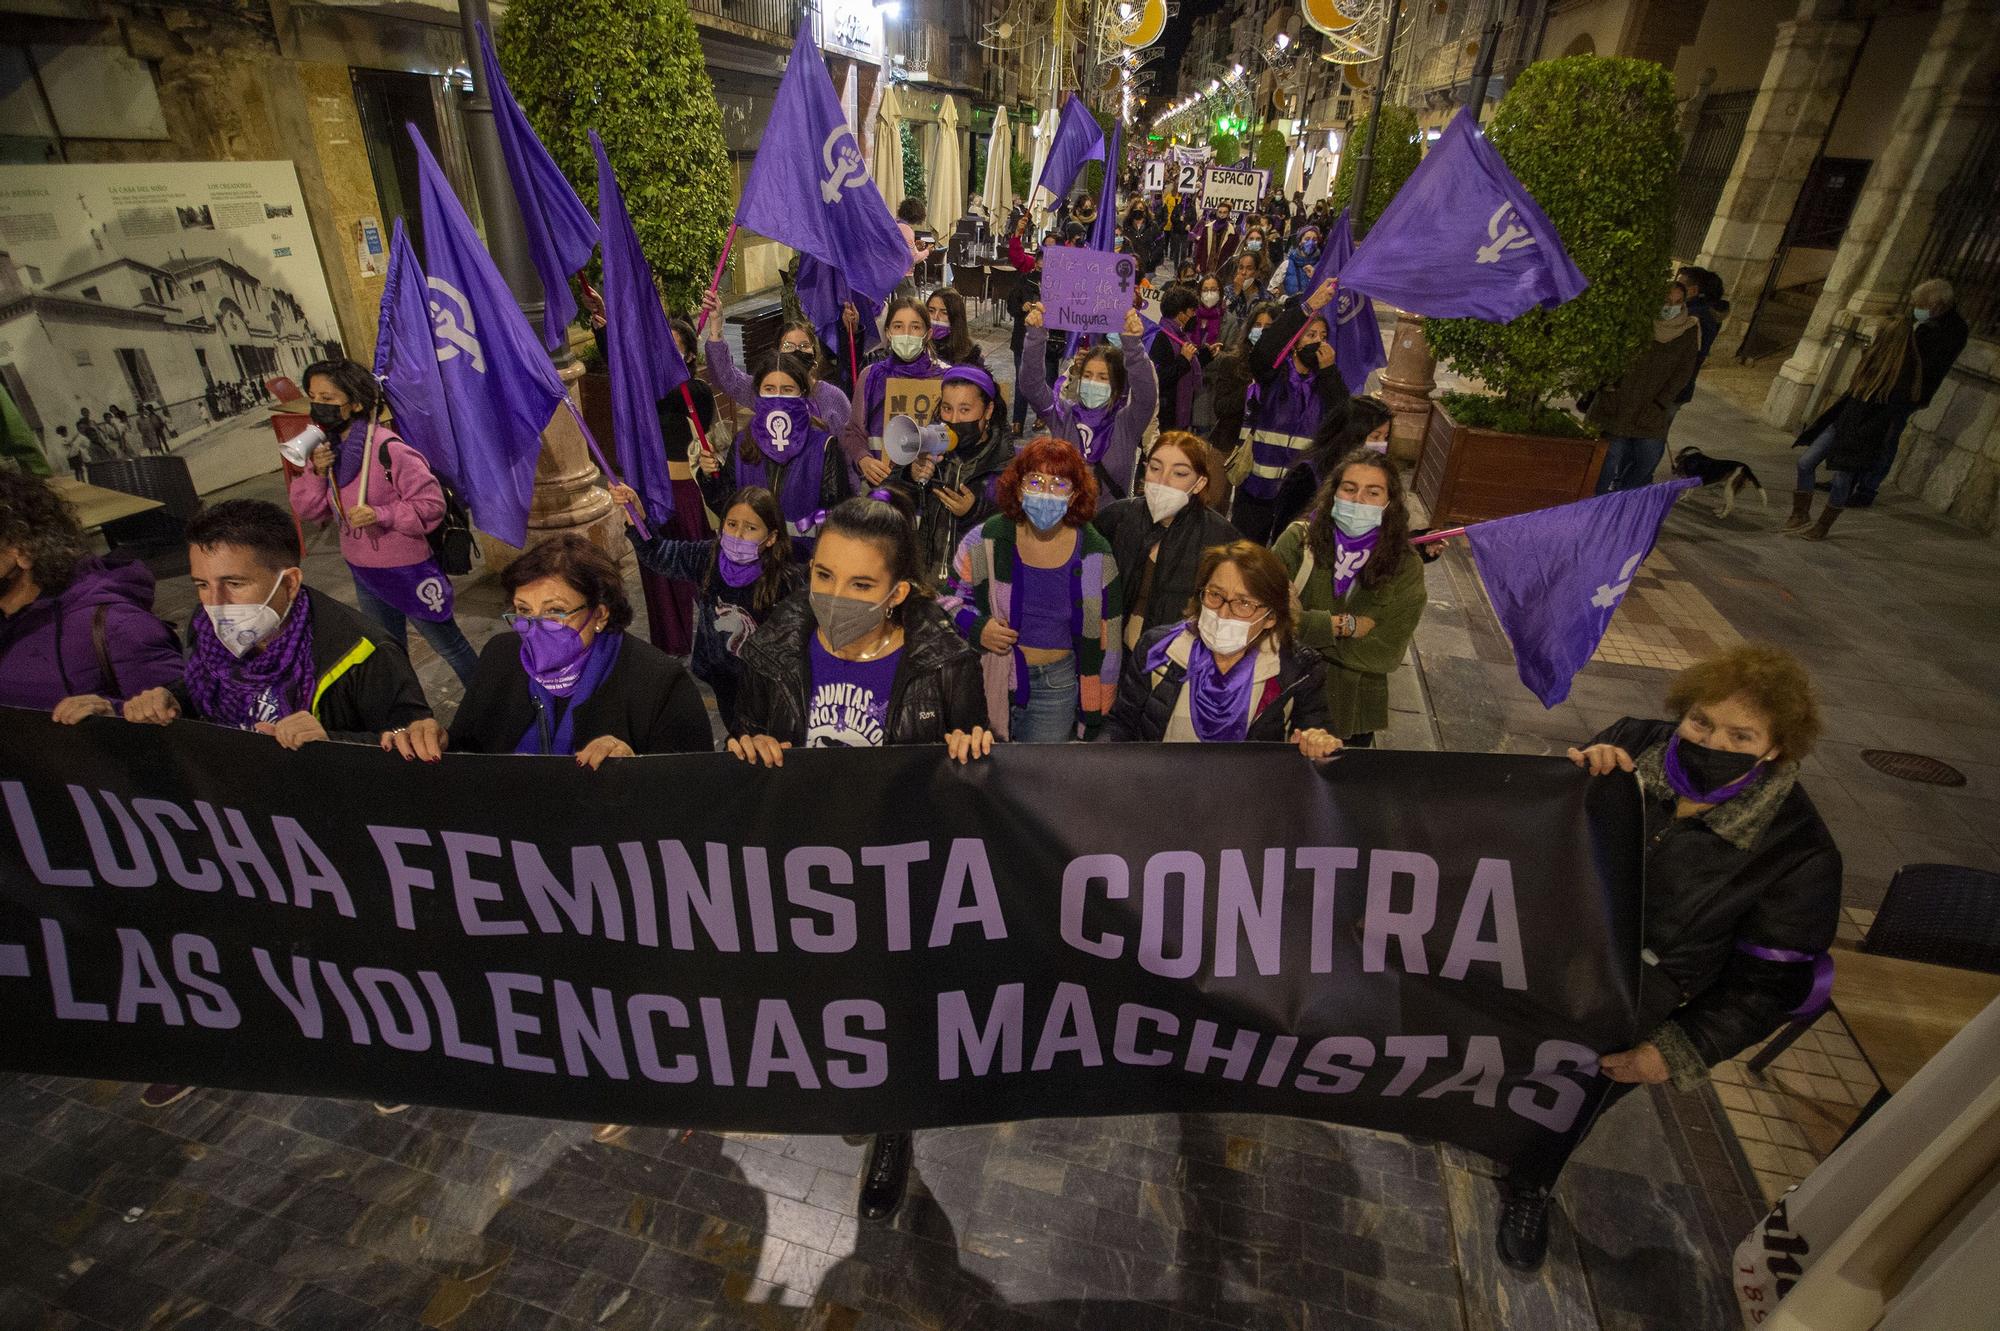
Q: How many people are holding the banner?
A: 6